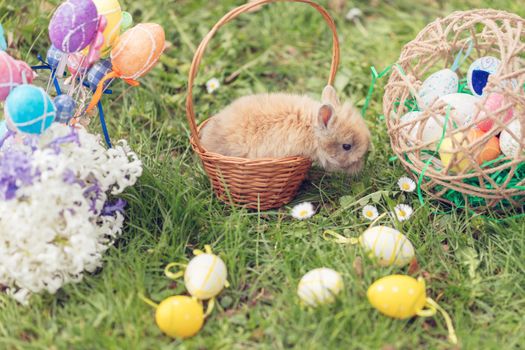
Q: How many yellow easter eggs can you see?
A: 4